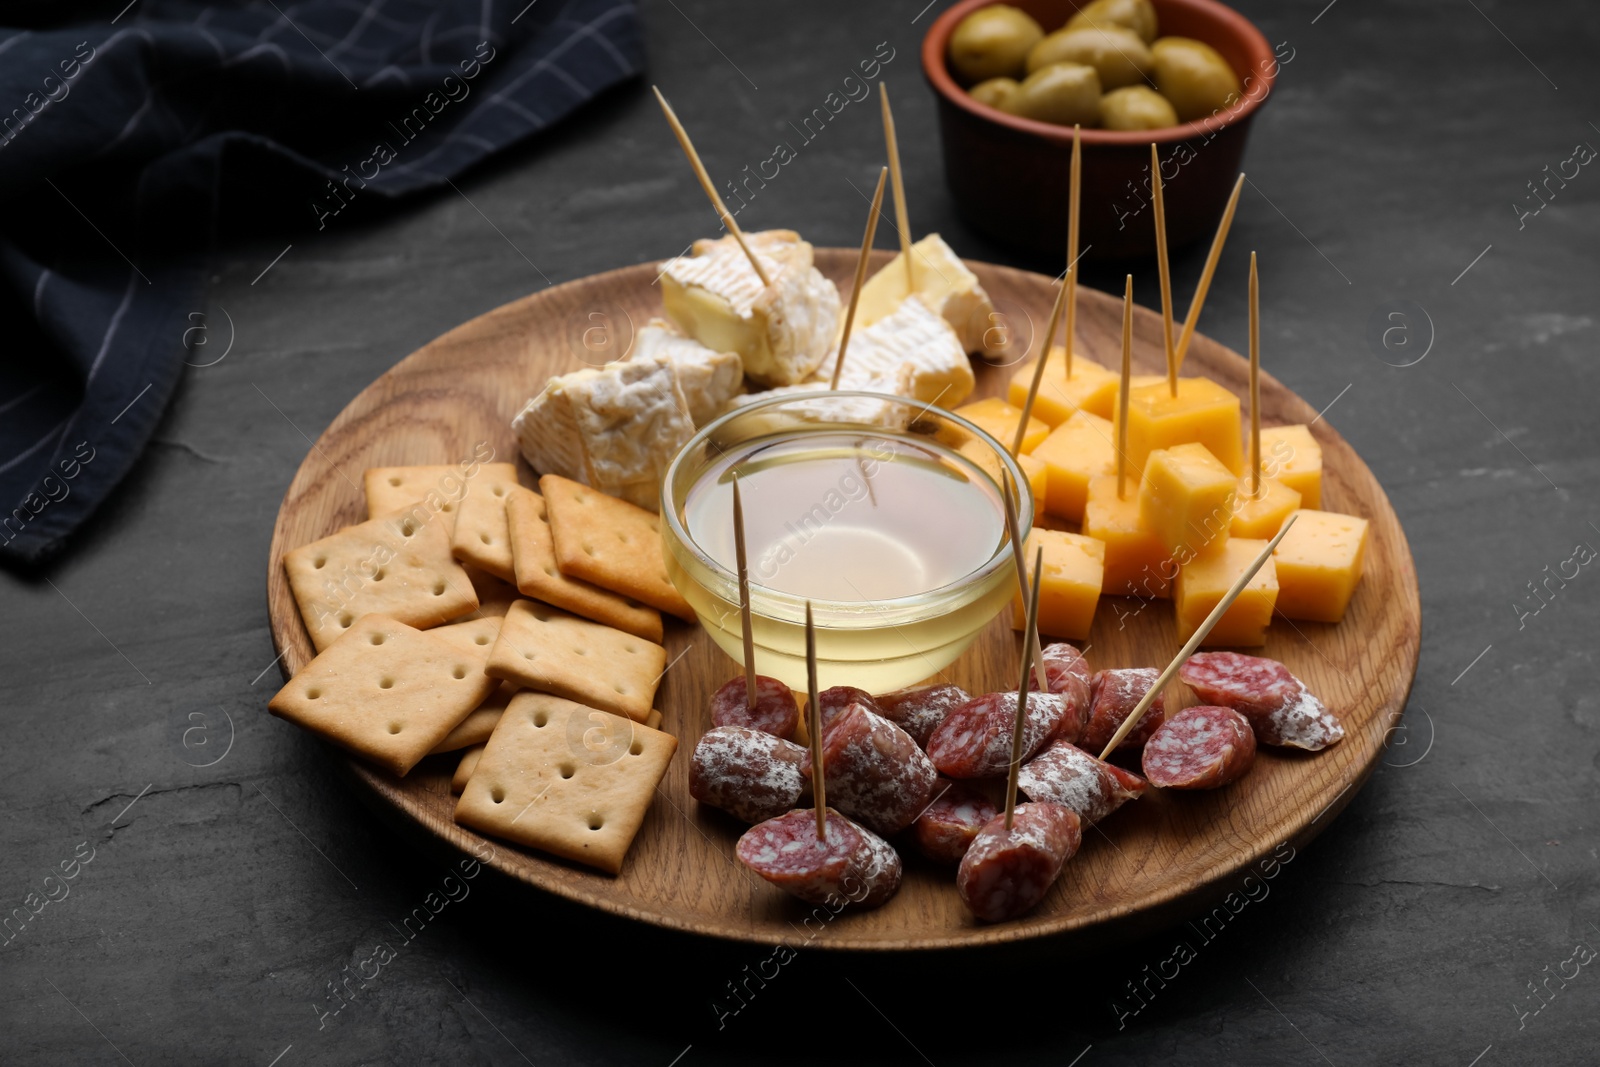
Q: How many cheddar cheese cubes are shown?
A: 13